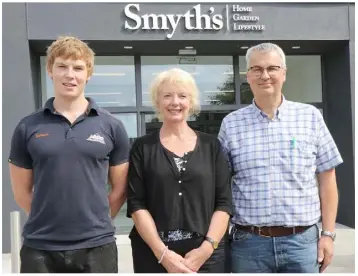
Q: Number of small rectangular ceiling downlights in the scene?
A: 4